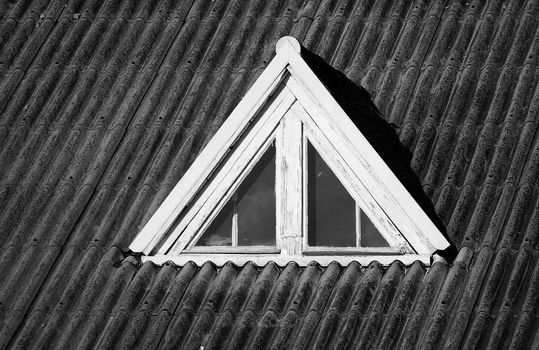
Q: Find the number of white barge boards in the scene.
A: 2